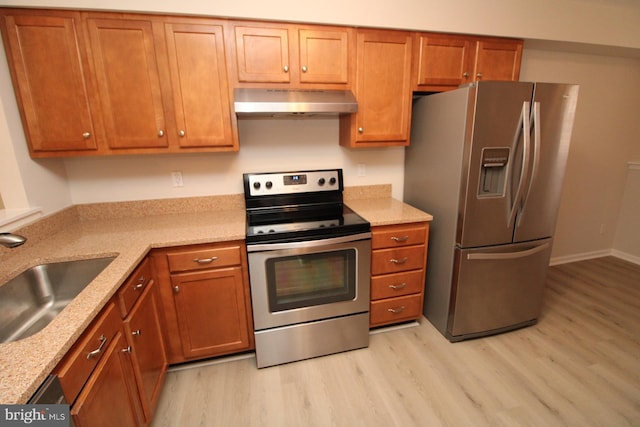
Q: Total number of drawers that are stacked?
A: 4